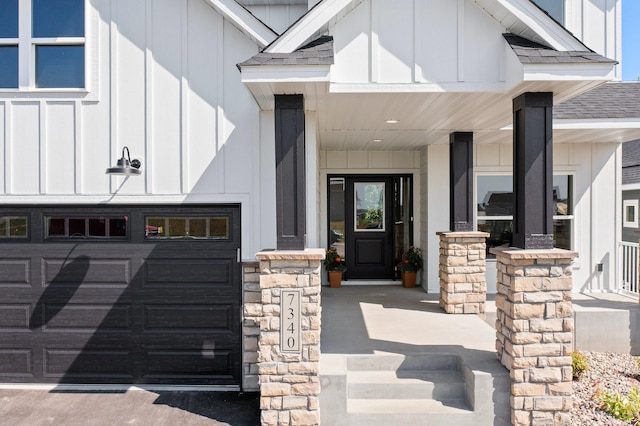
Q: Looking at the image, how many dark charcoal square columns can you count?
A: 3